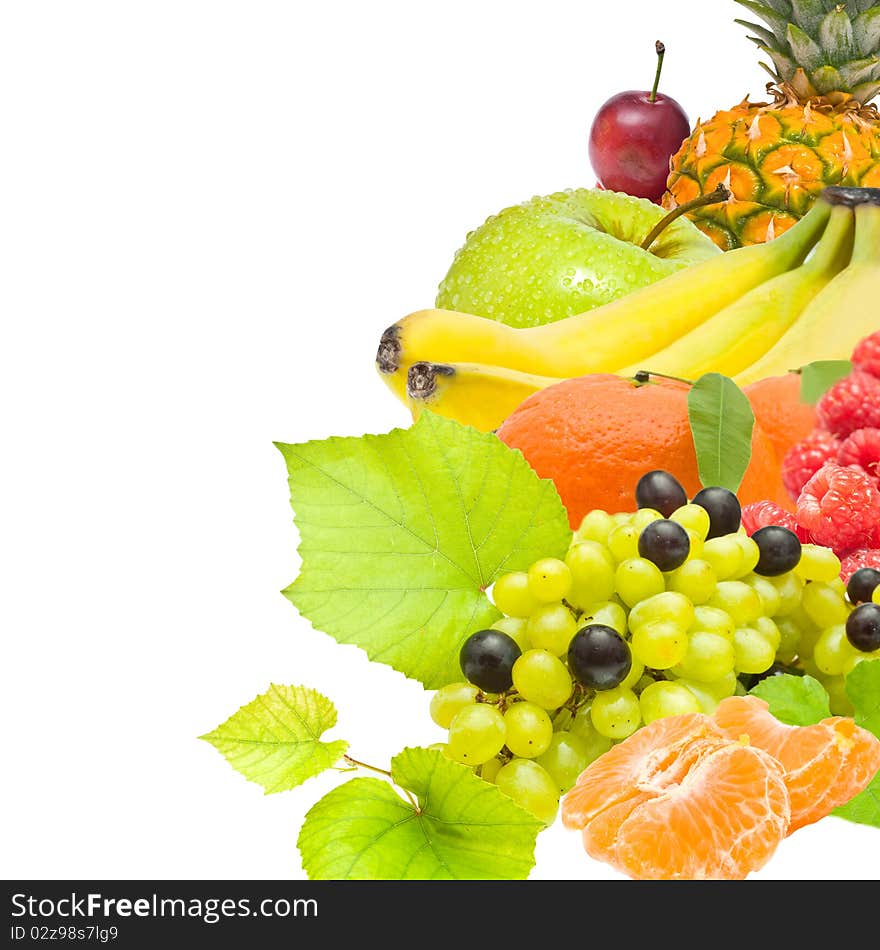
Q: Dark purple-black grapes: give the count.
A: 8